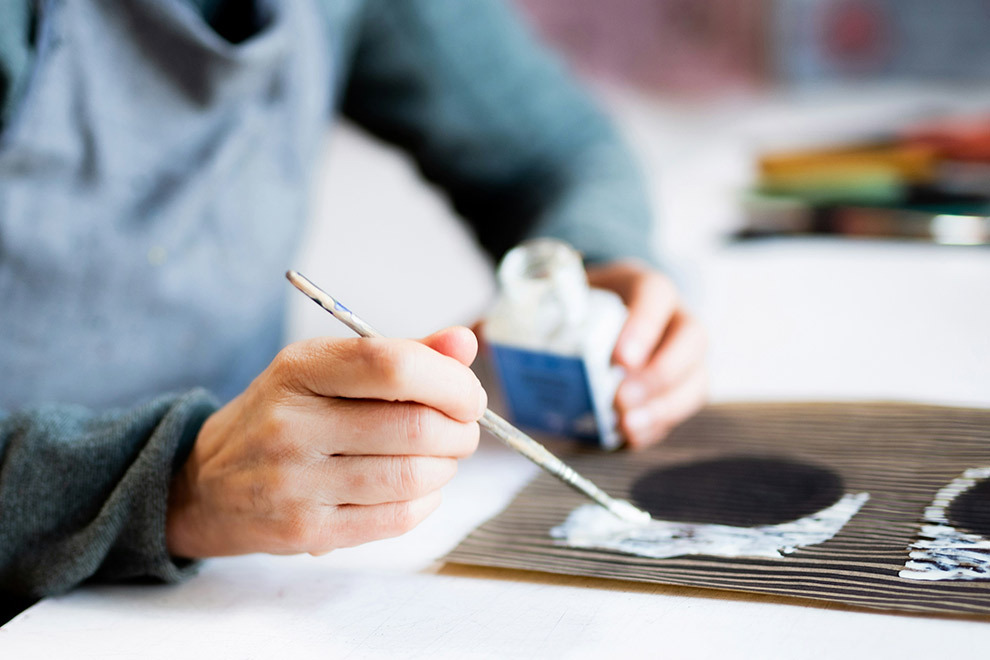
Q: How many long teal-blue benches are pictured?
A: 0